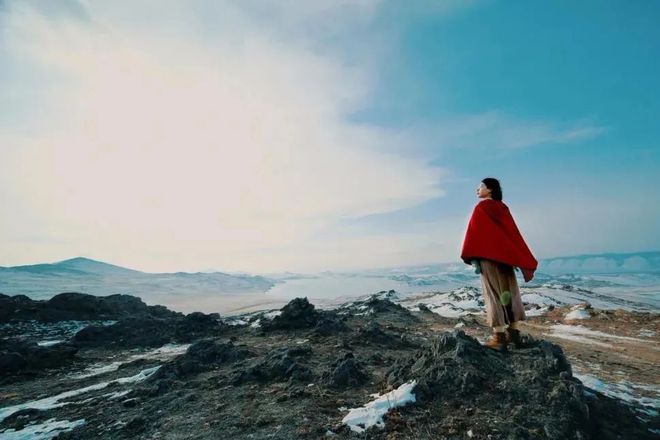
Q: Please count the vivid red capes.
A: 1